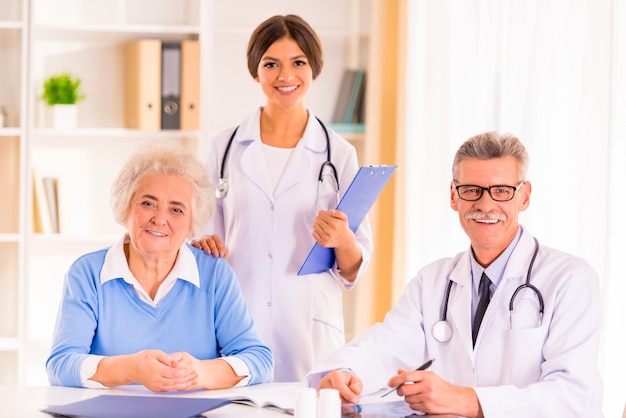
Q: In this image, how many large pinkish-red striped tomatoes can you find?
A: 0